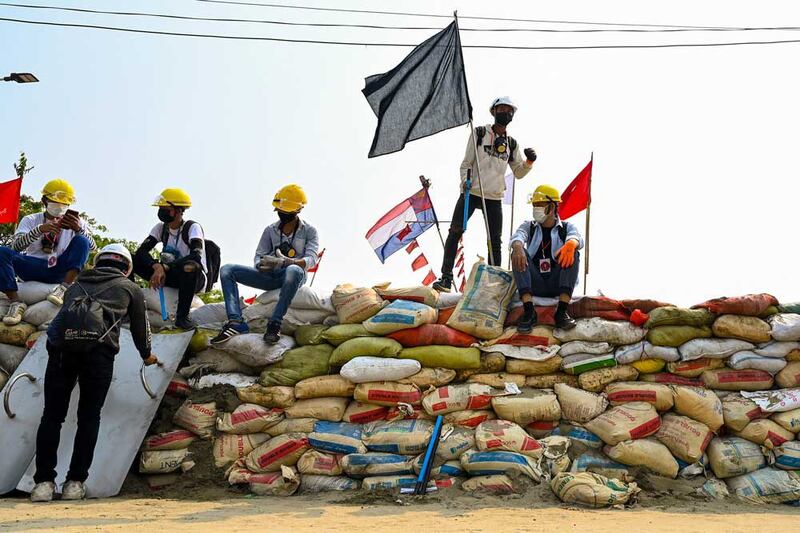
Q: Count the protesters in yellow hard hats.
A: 4